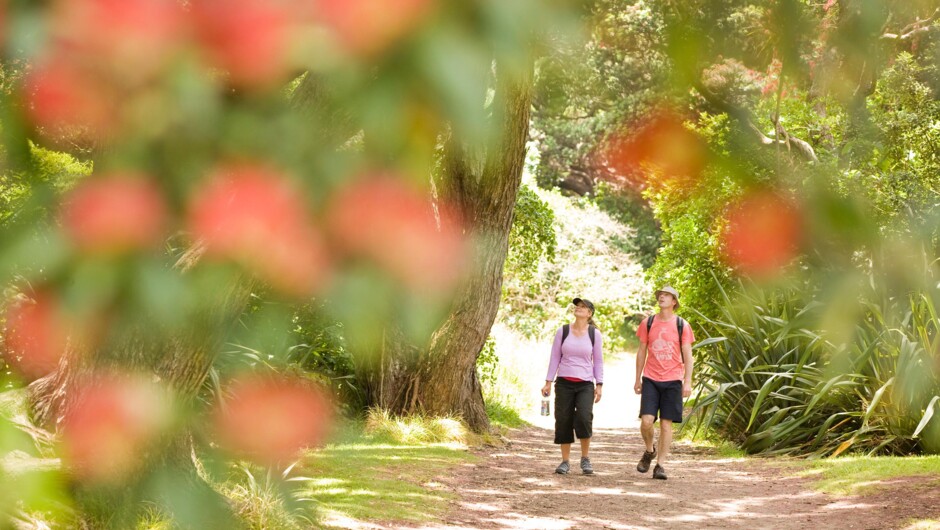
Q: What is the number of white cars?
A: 0